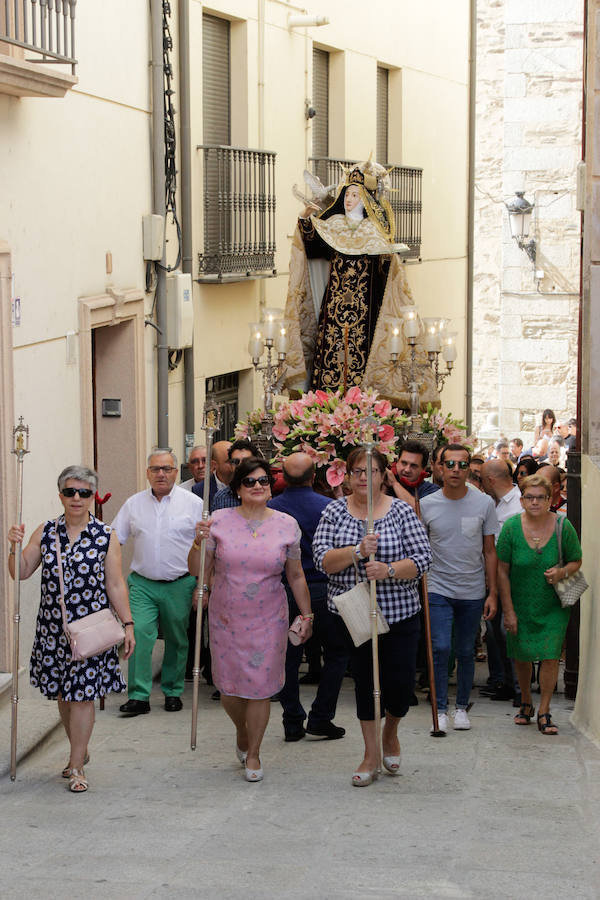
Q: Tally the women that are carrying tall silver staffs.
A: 3